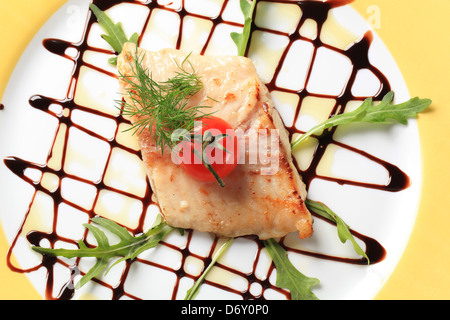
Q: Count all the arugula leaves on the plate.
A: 7